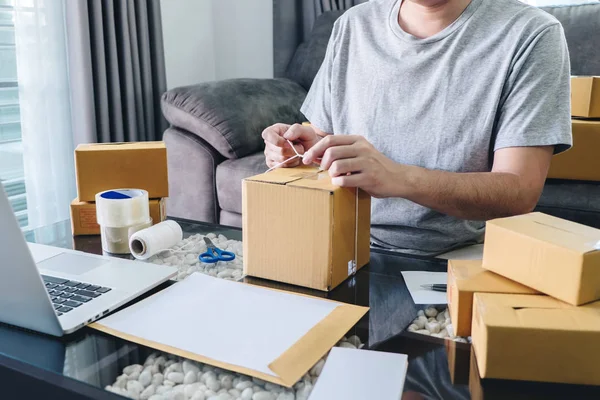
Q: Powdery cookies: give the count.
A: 0